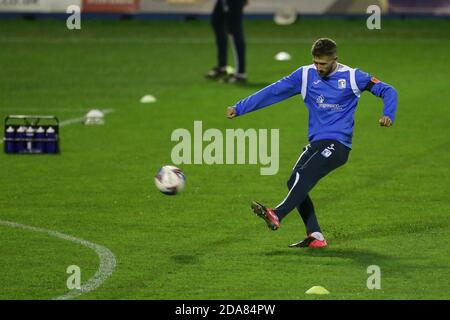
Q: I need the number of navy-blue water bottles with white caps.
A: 5